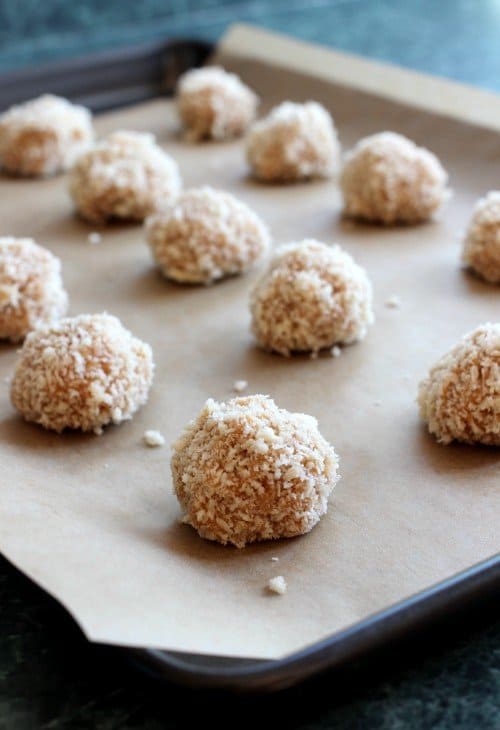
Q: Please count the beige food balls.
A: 12